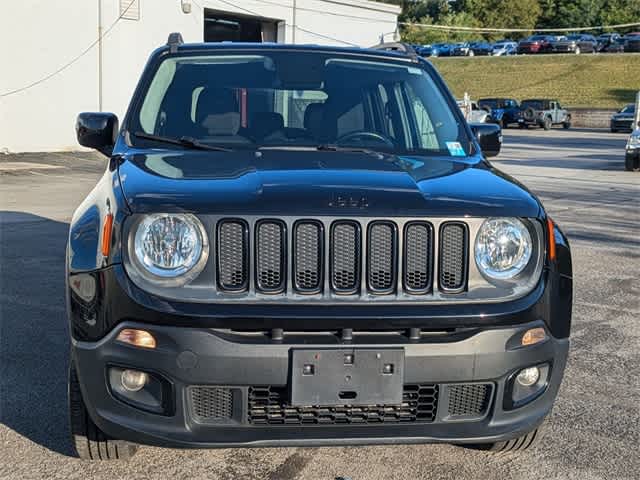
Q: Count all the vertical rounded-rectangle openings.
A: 7